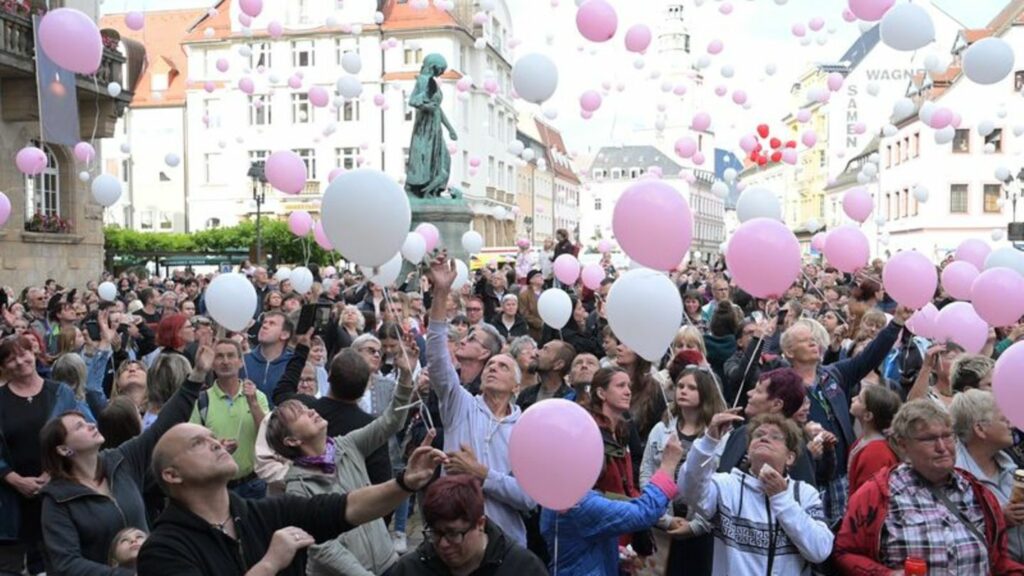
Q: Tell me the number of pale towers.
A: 1